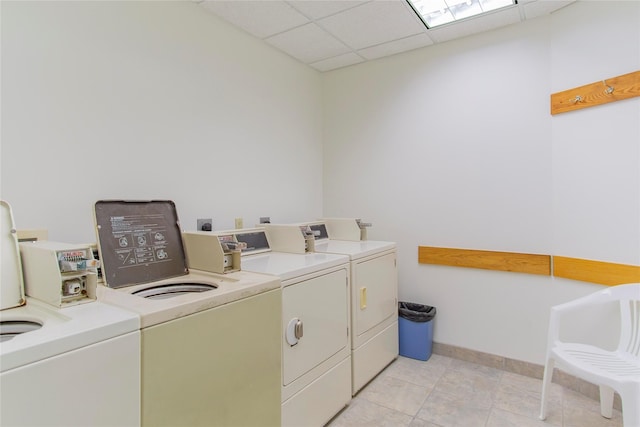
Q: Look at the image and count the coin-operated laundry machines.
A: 4